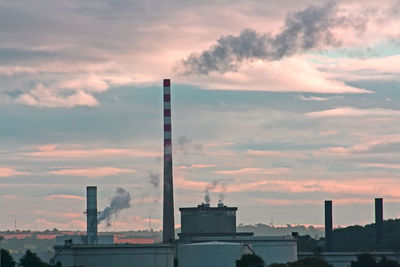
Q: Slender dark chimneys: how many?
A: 2